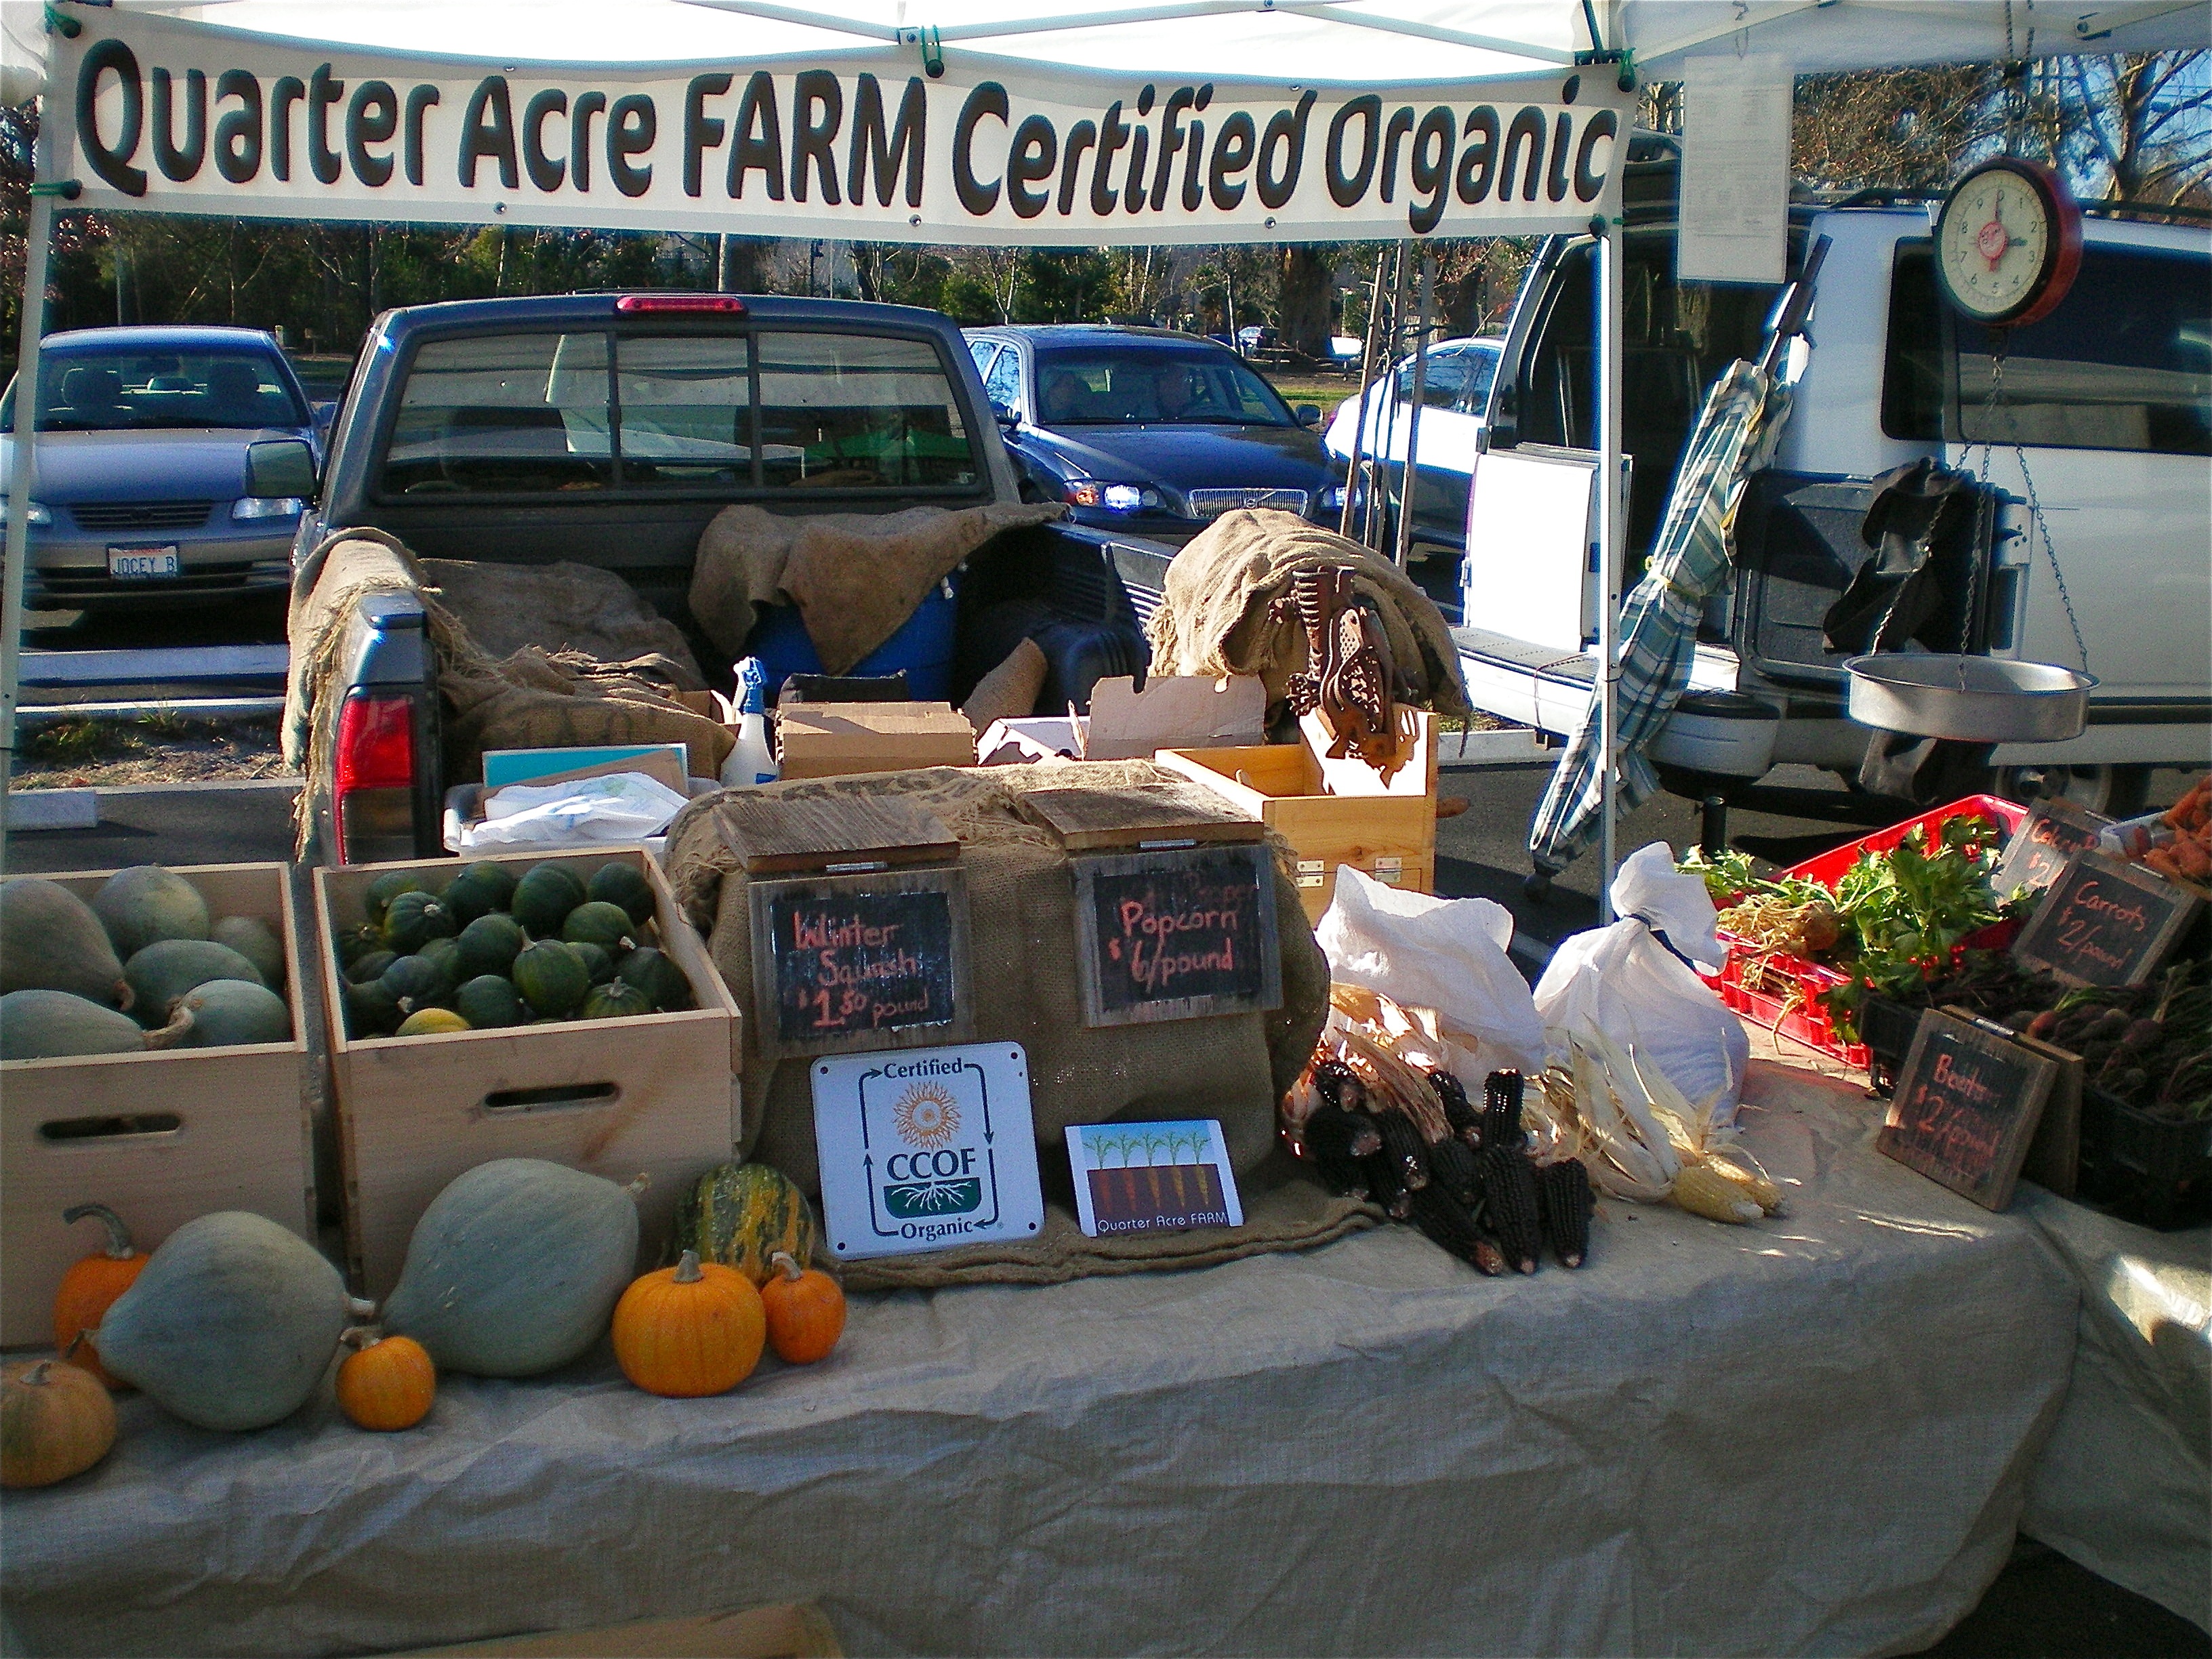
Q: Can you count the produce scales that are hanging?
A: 1